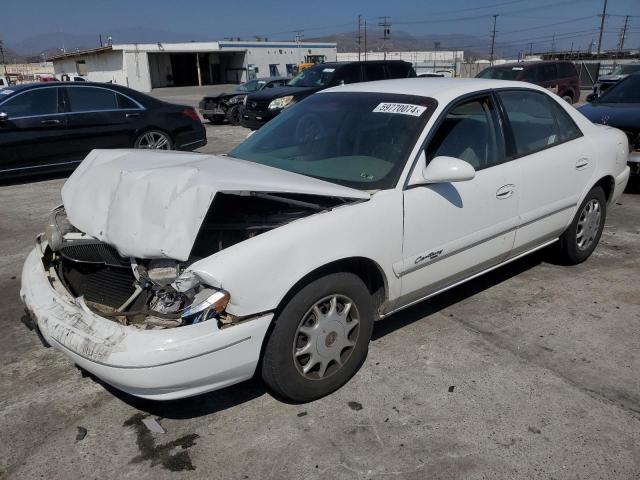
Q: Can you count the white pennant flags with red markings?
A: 0